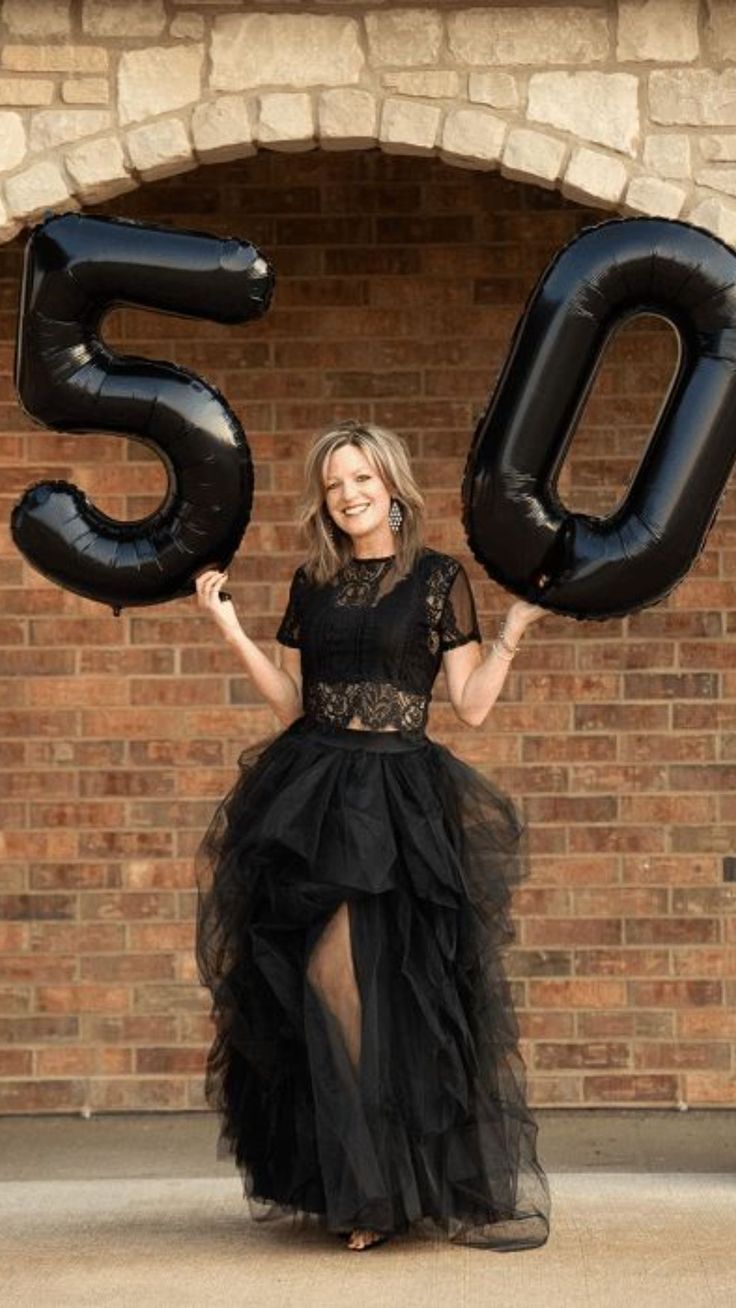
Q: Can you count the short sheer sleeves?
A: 2